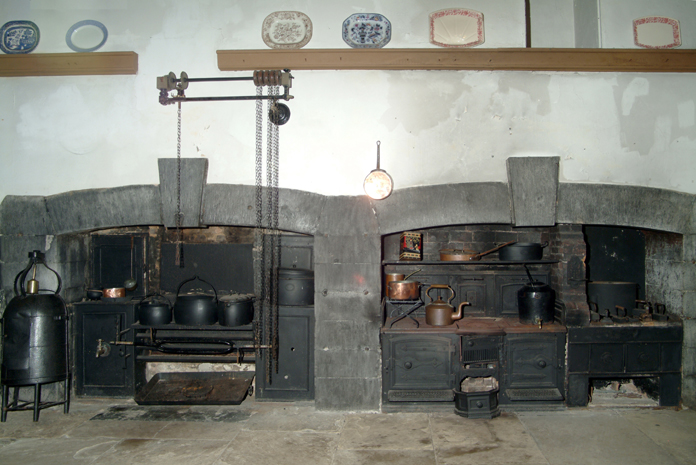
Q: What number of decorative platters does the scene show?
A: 6